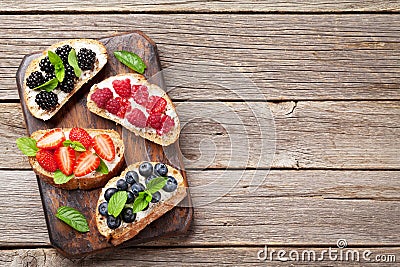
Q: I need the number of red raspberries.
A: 8